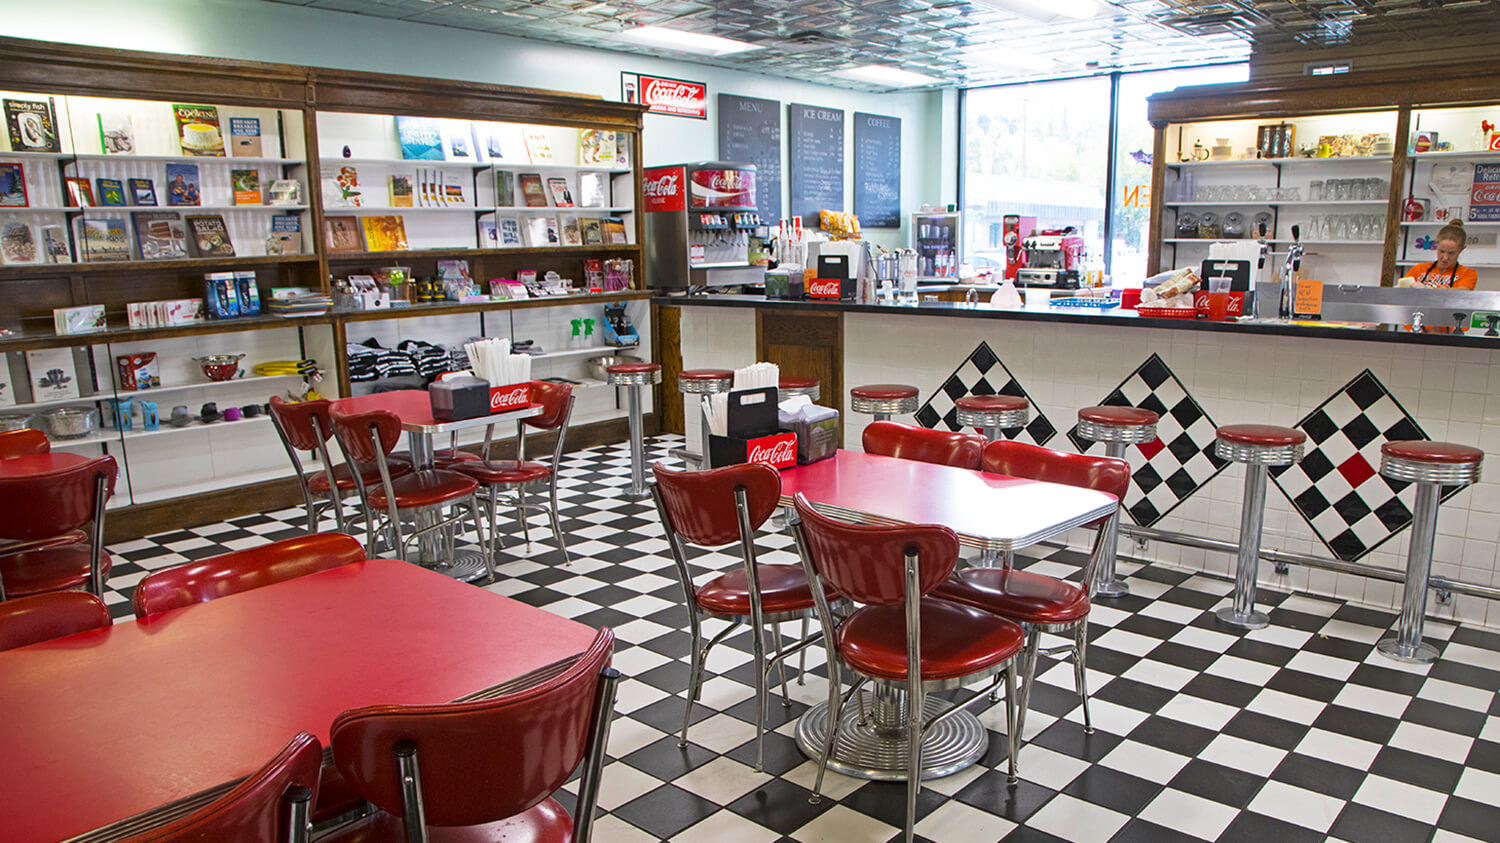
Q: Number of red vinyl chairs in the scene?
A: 14